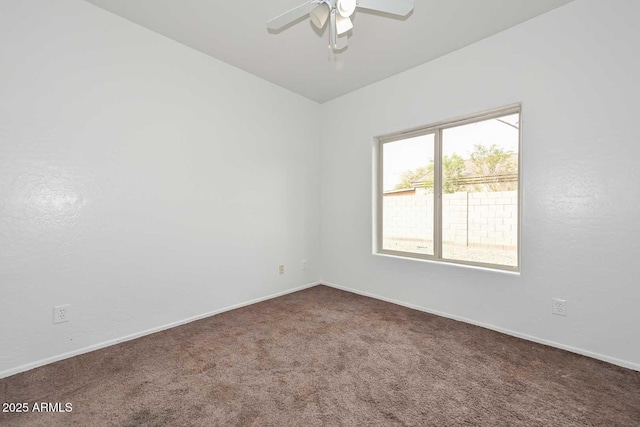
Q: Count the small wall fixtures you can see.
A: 4